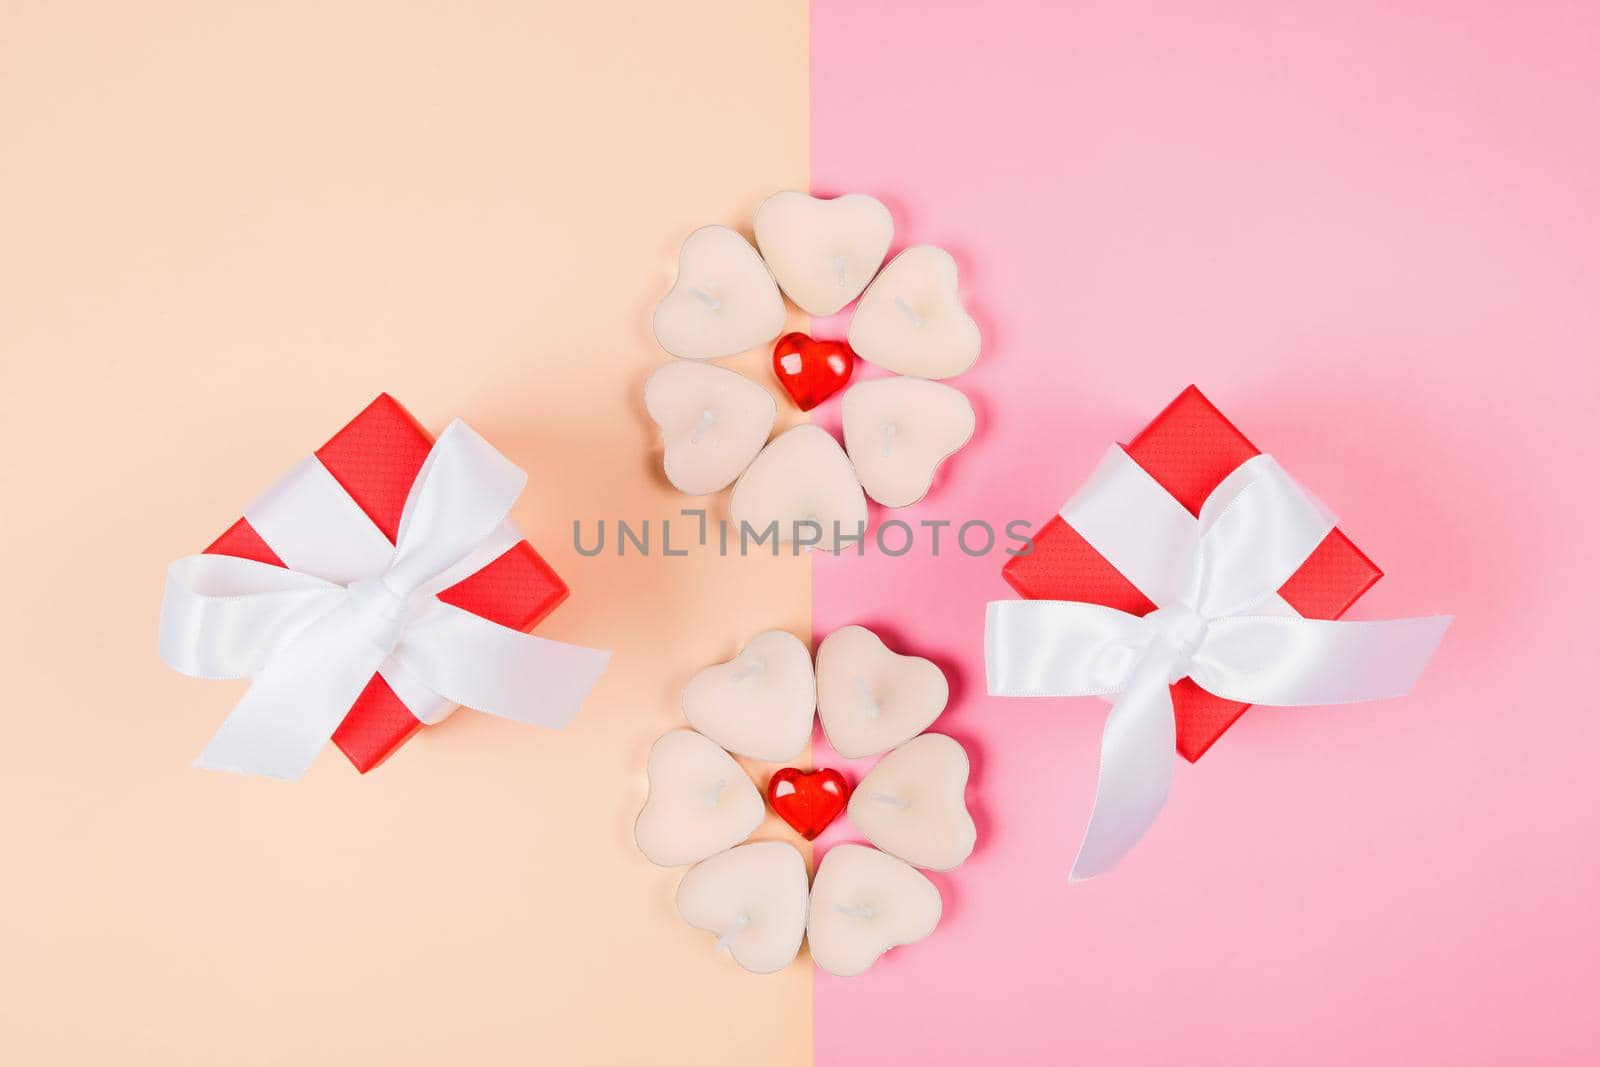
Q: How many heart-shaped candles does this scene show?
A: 12